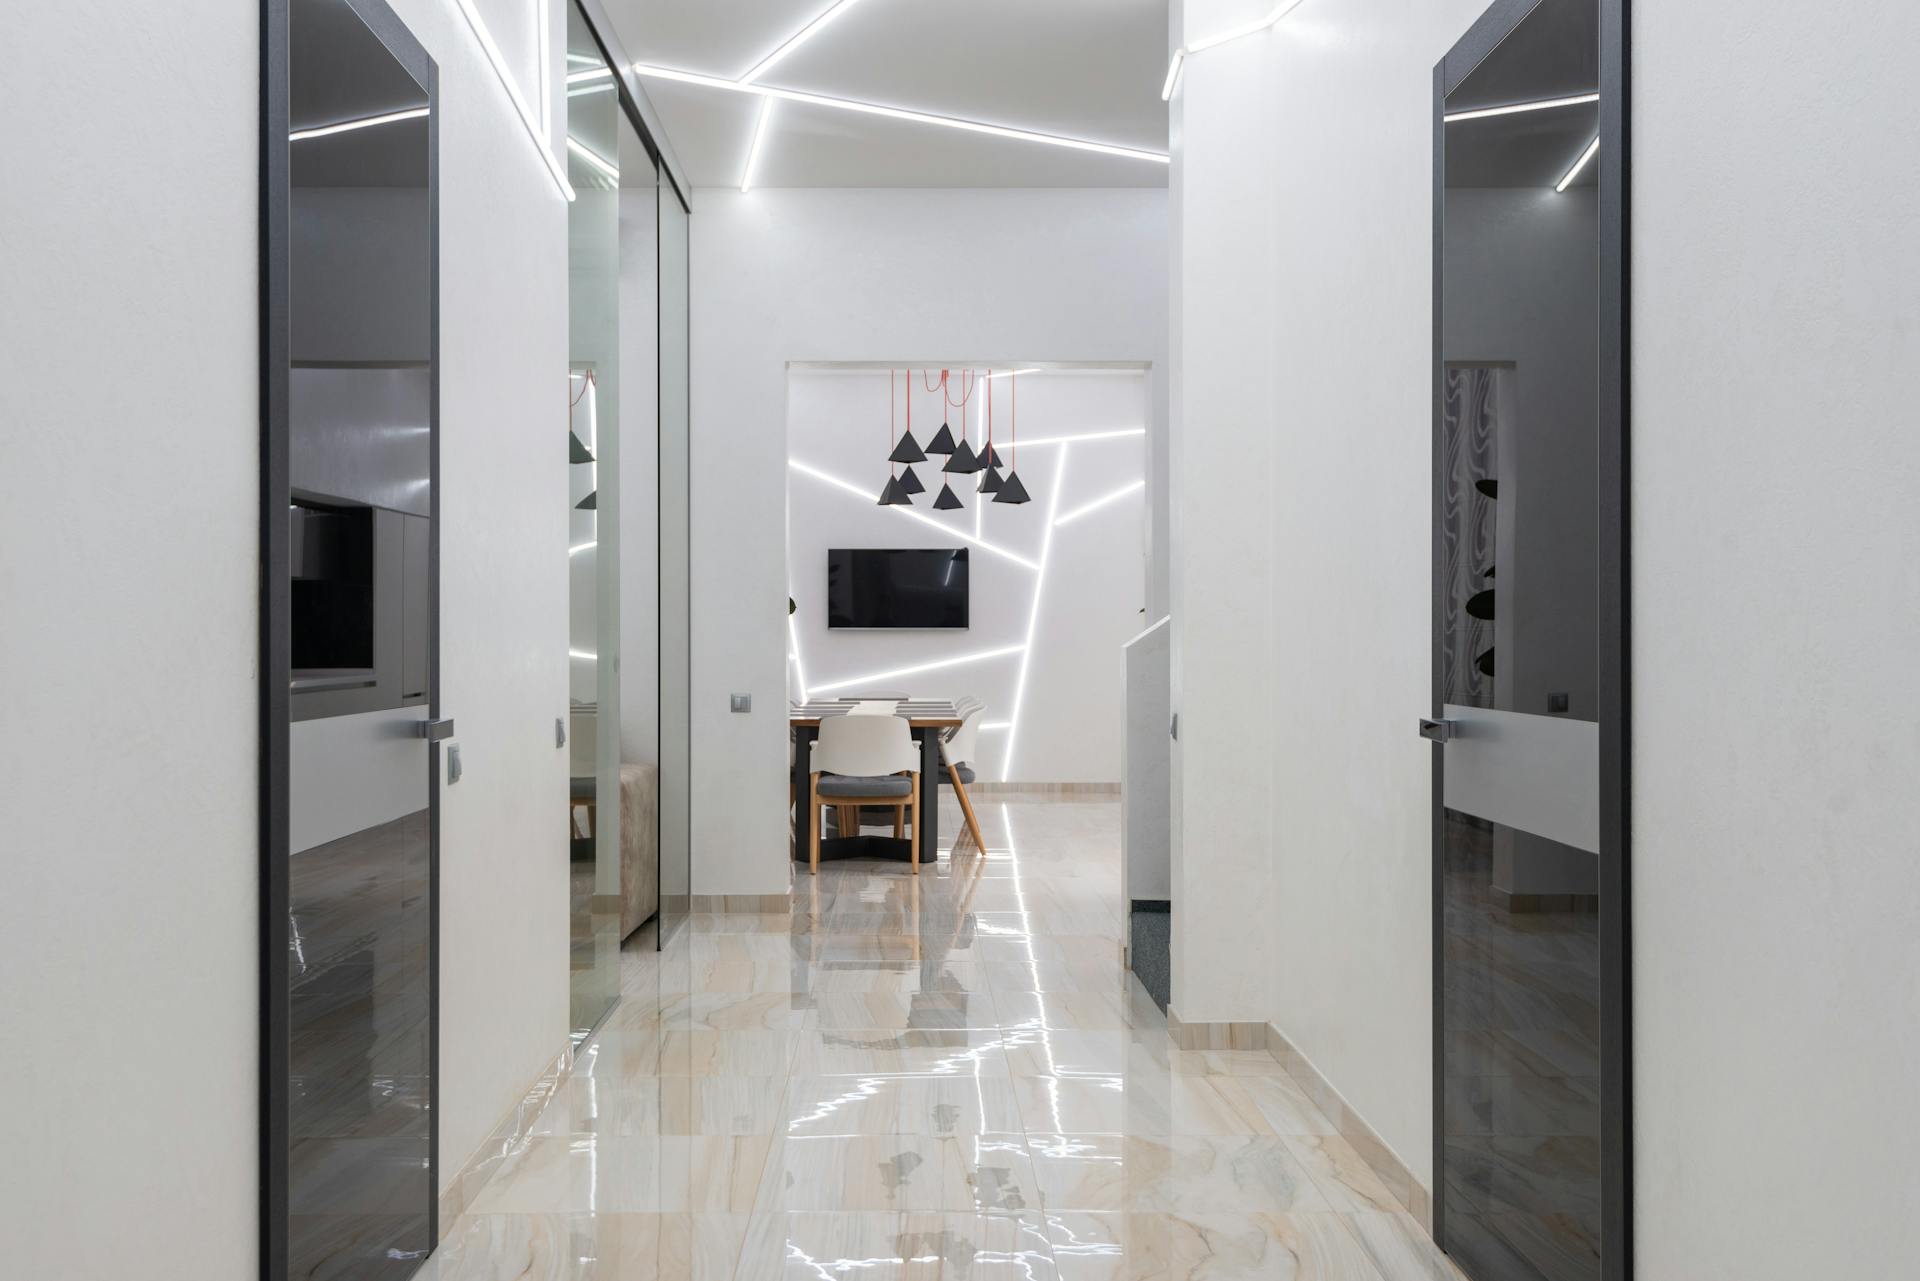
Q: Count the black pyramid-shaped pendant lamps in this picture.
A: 9